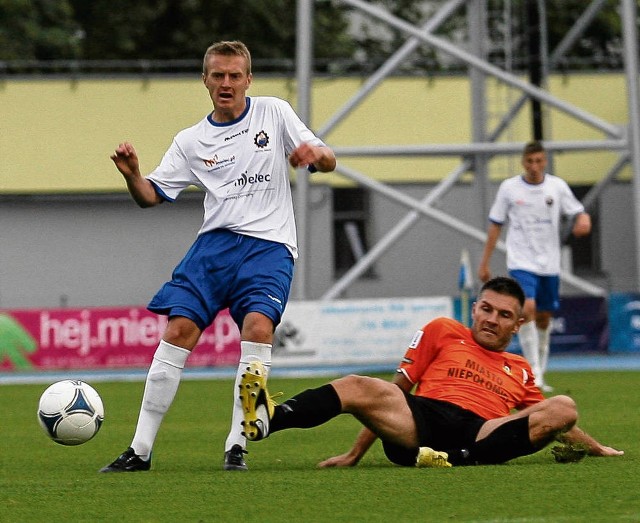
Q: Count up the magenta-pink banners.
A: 1